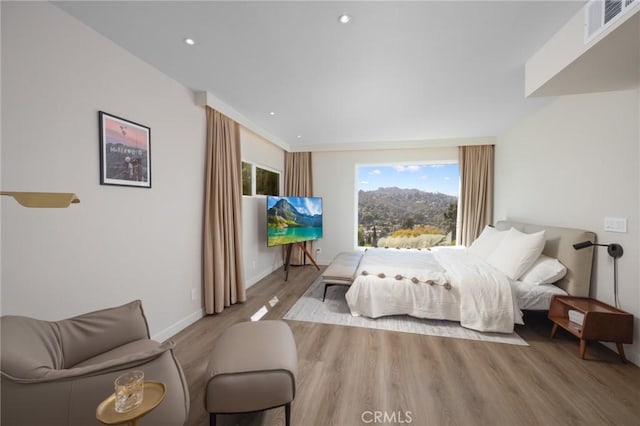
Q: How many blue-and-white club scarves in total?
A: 0